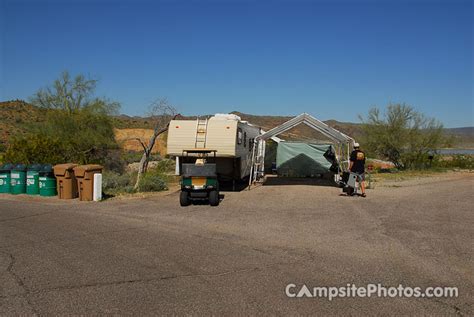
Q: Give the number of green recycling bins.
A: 4